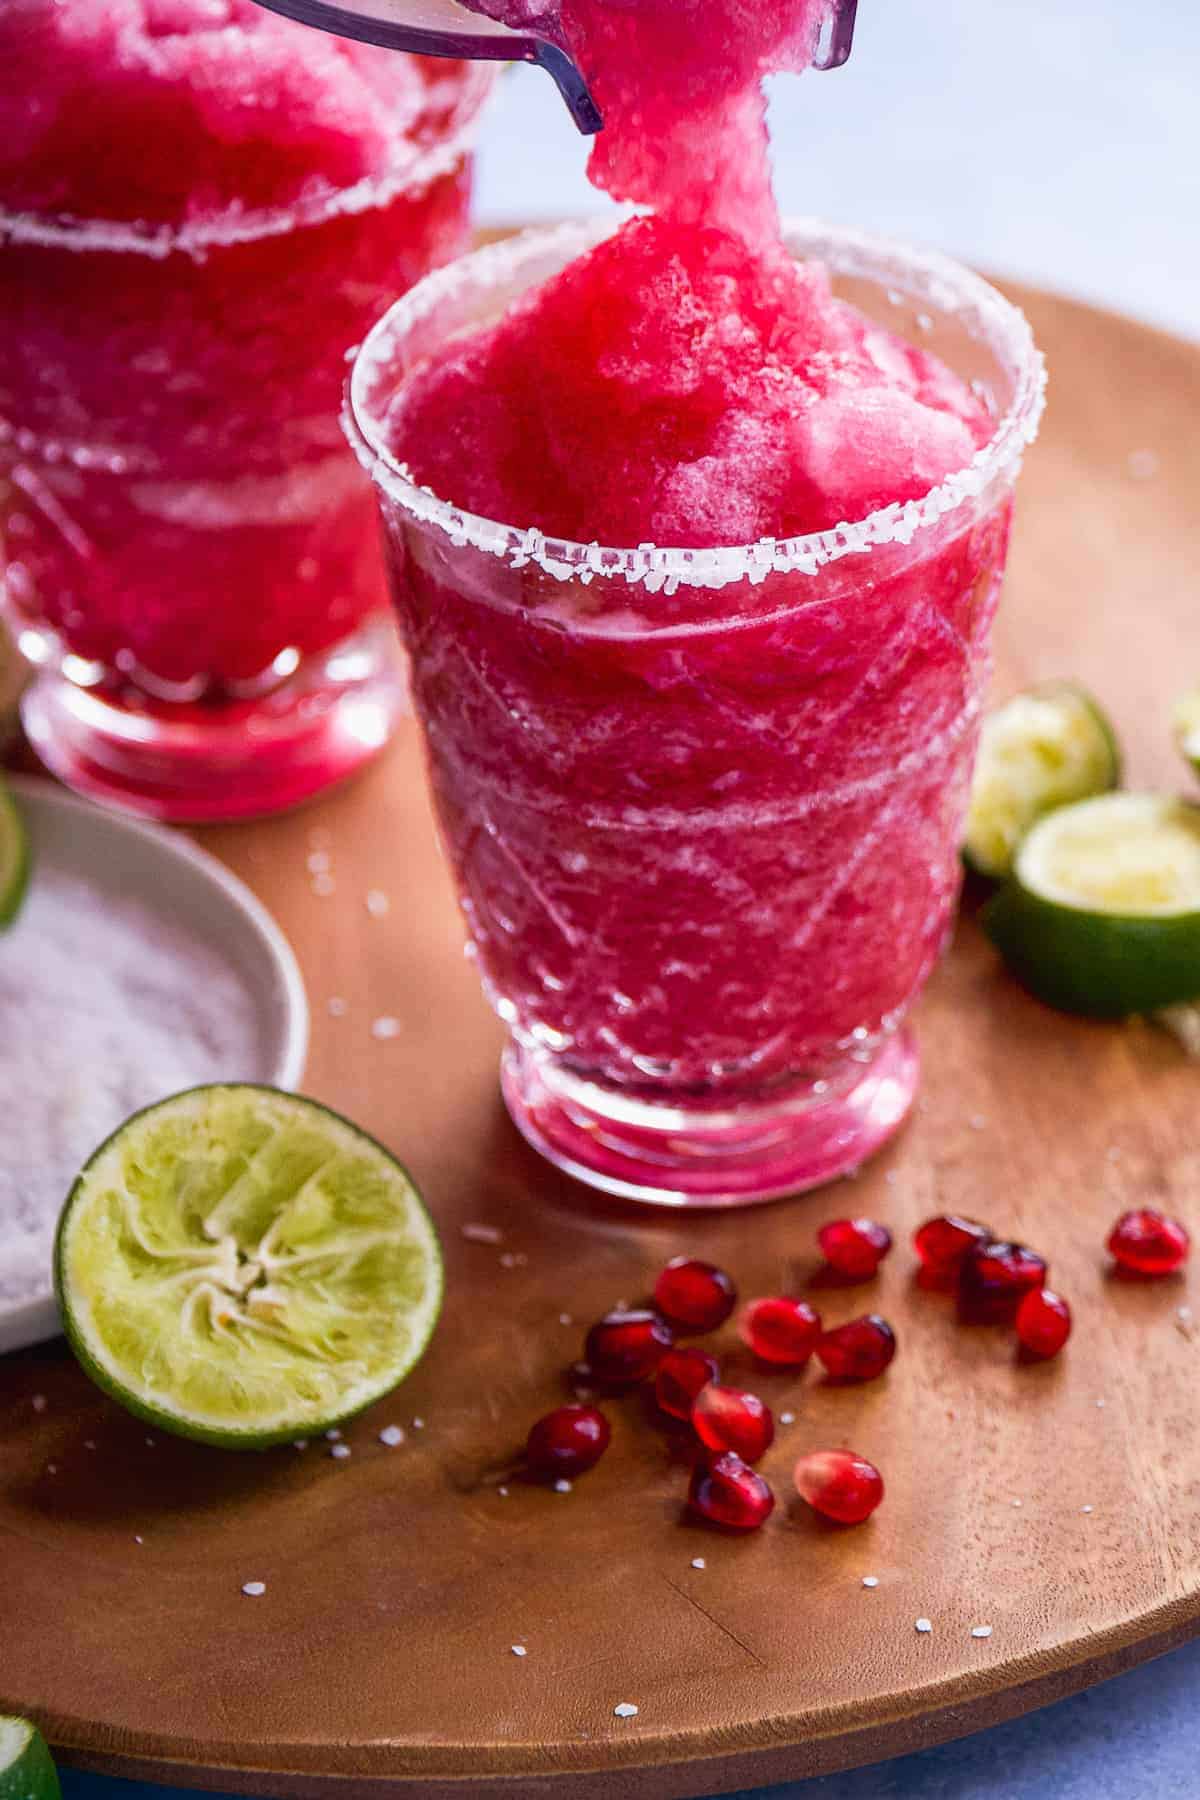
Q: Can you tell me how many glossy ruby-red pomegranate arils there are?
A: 14